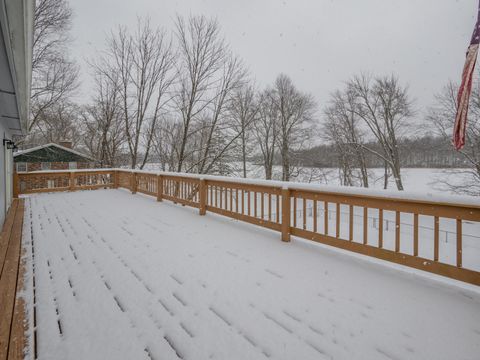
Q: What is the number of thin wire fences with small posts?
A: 1